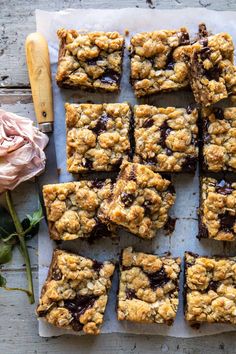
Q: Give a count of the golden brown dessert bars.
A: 12